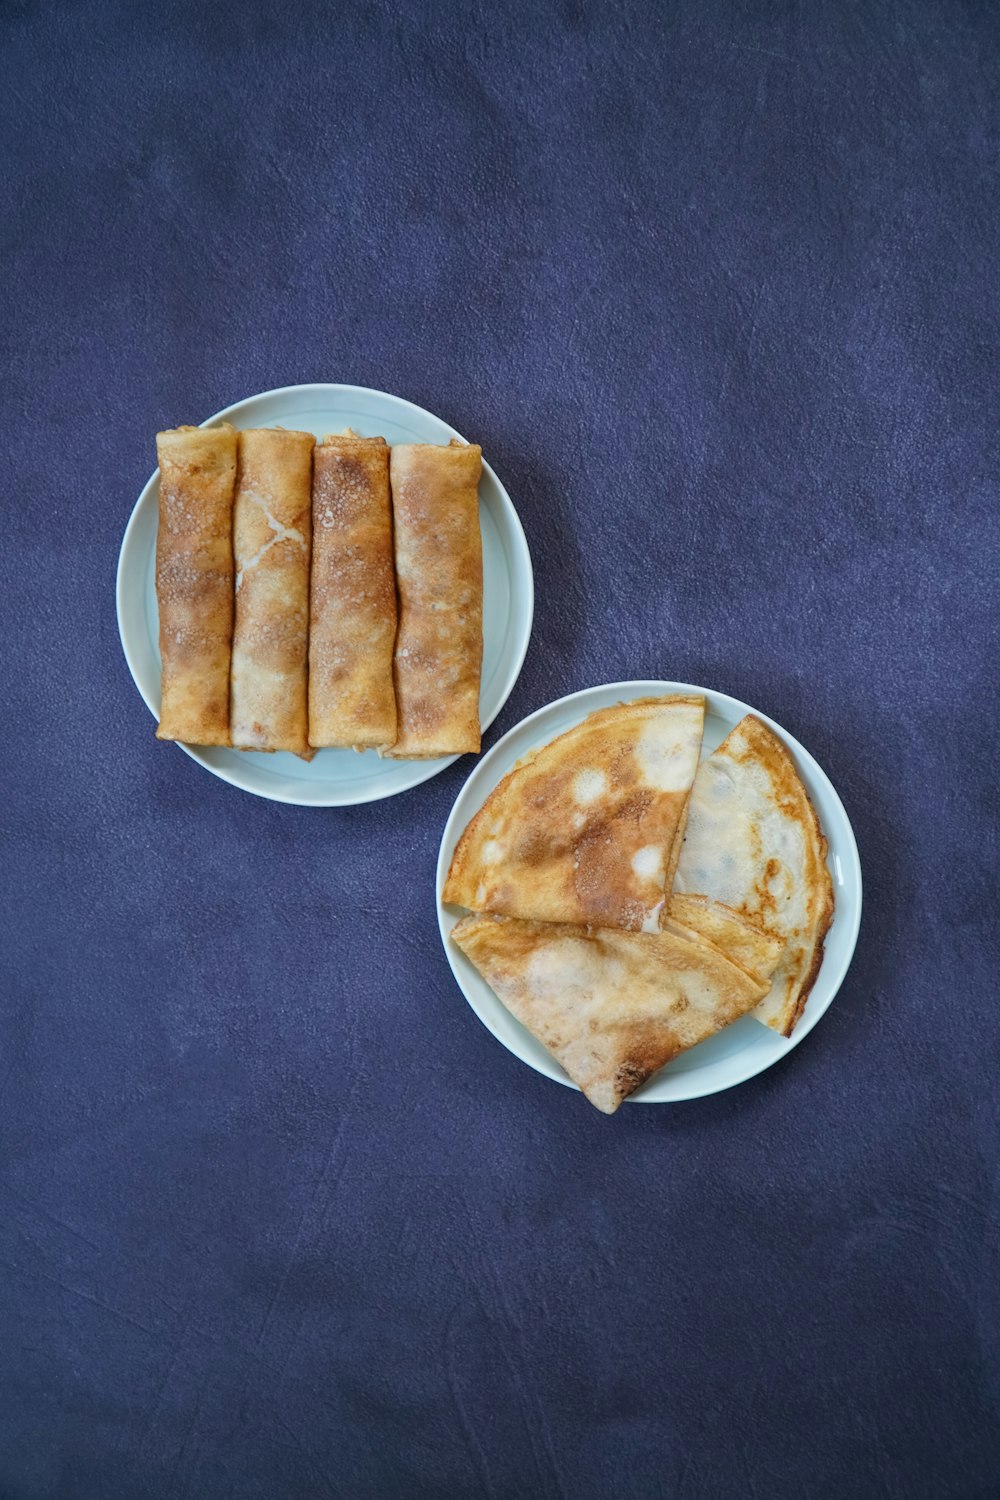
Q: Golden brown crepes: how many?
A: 7